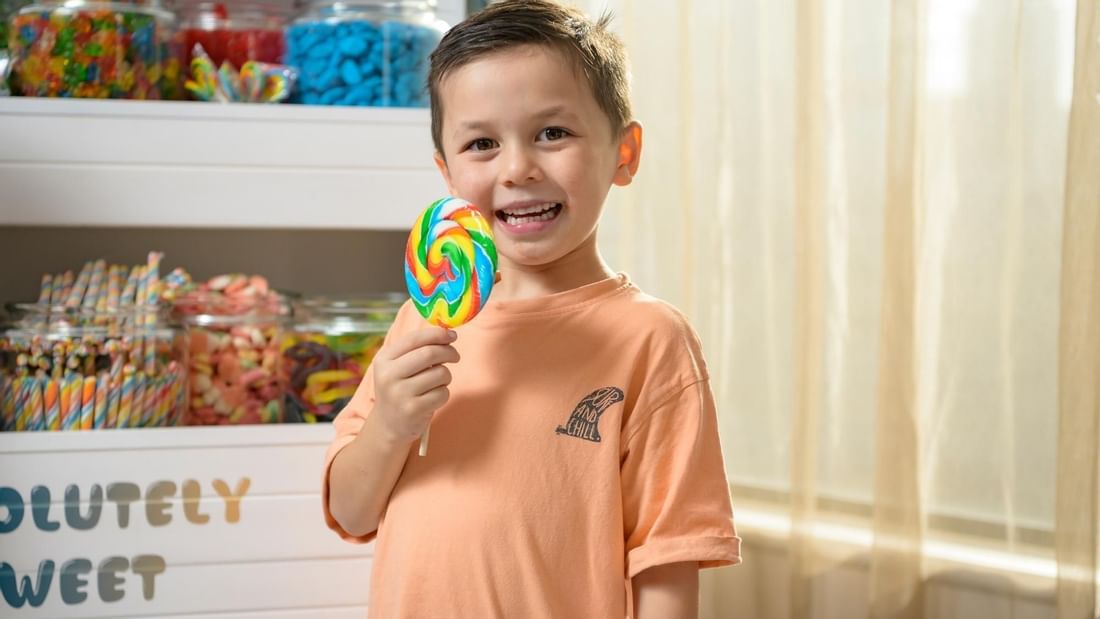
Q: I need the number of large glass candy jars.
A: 6